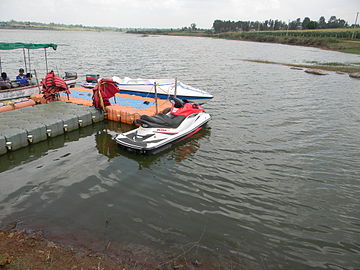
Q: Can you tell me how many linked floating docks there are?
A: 2